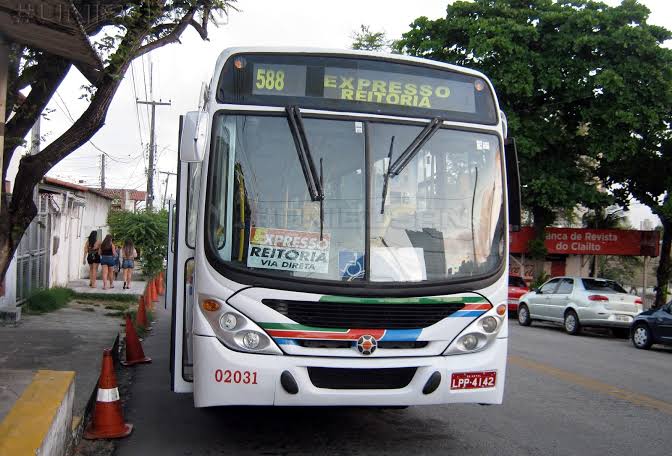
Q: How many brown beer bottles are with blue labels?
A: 0